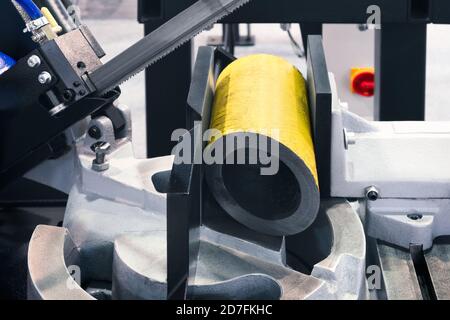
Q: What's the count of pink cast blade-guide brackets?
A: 0